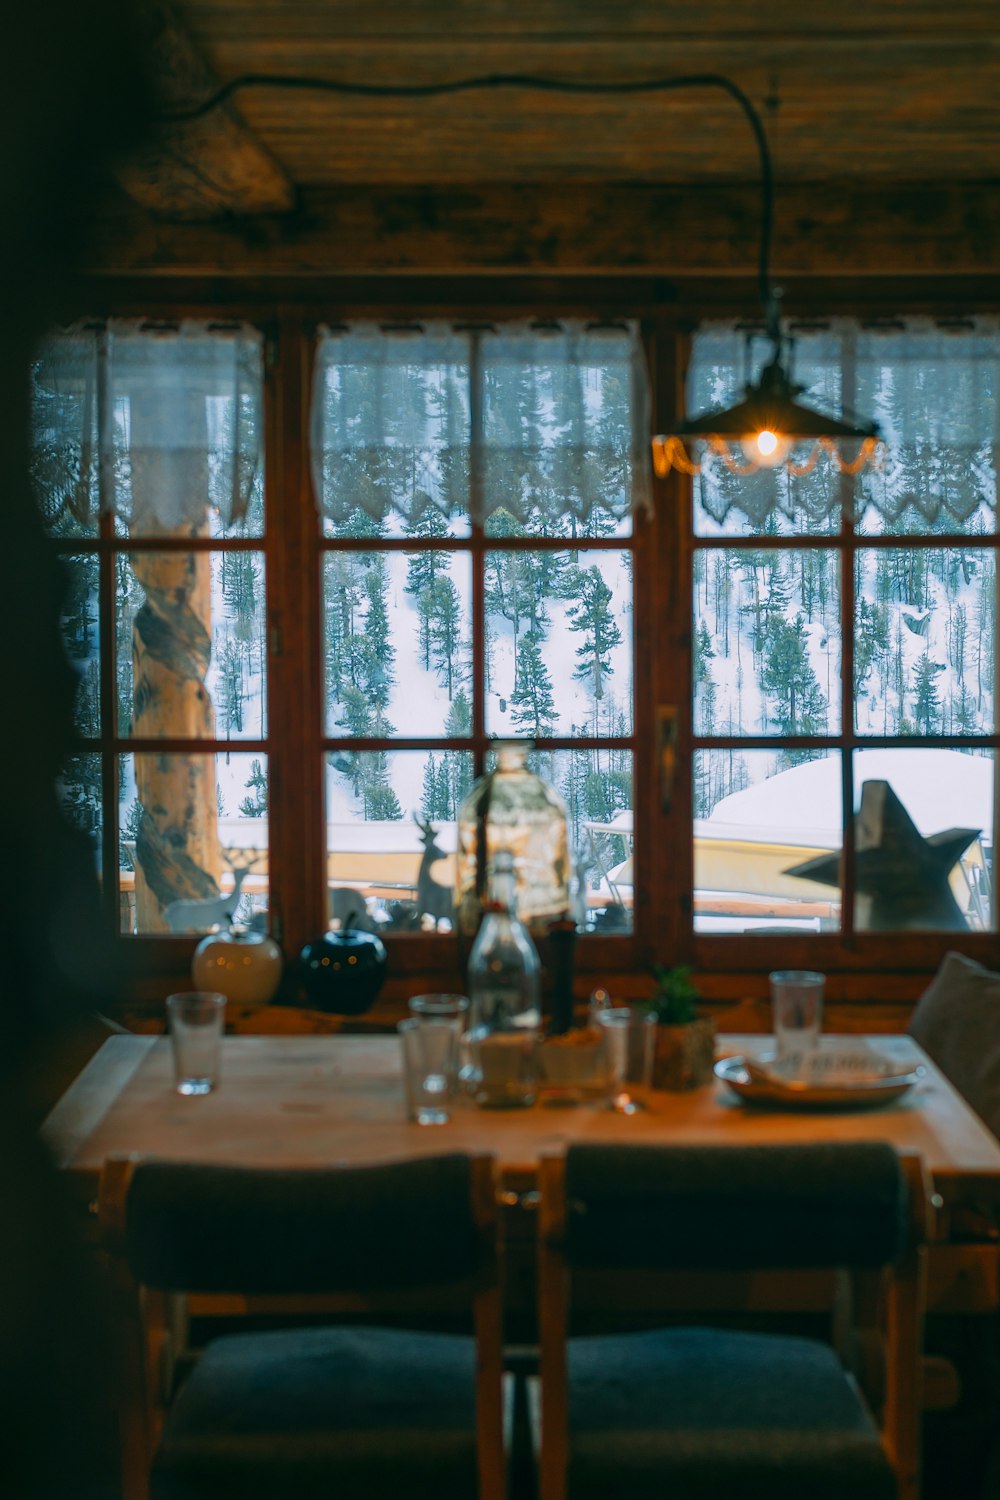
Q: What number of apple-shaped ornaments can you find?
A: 2